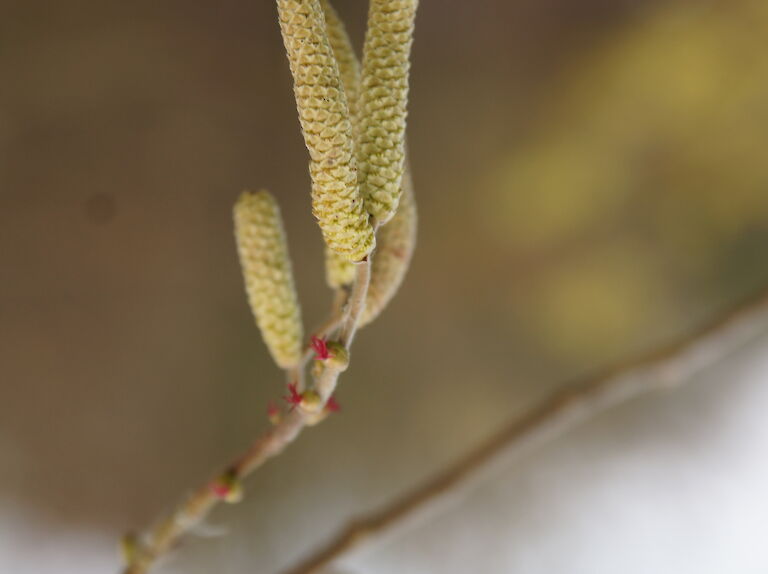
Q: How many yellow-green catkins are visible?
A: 5